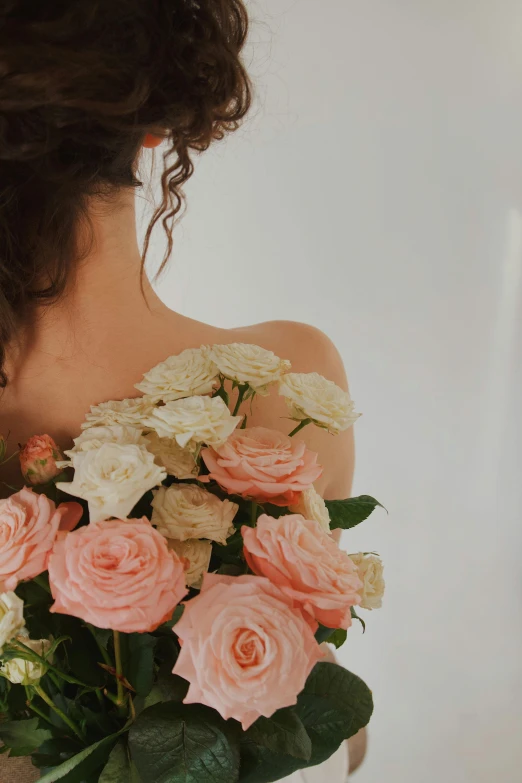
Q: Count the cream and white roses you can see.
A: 14